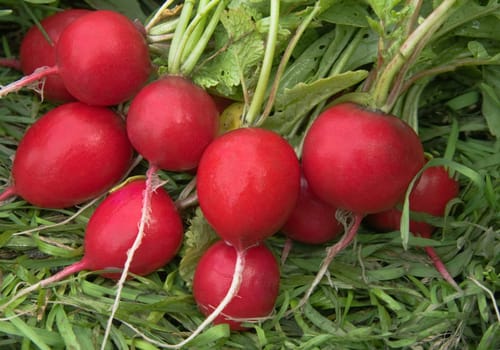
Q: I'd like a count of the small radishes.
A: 10